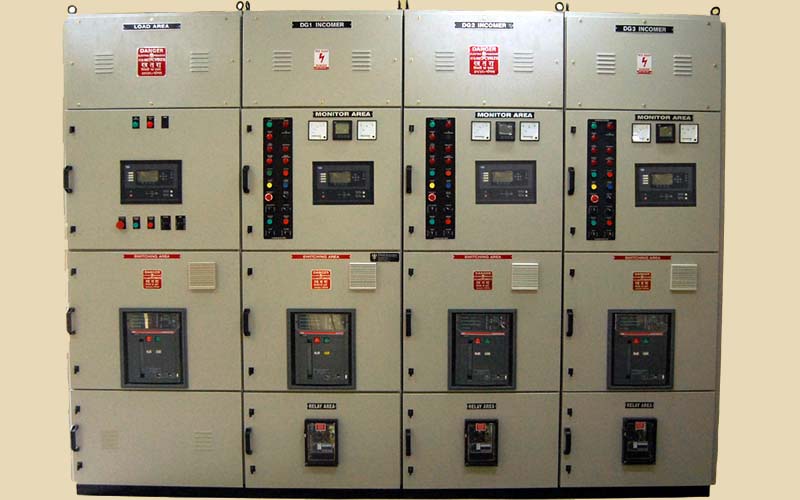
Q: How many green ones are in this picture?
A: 15